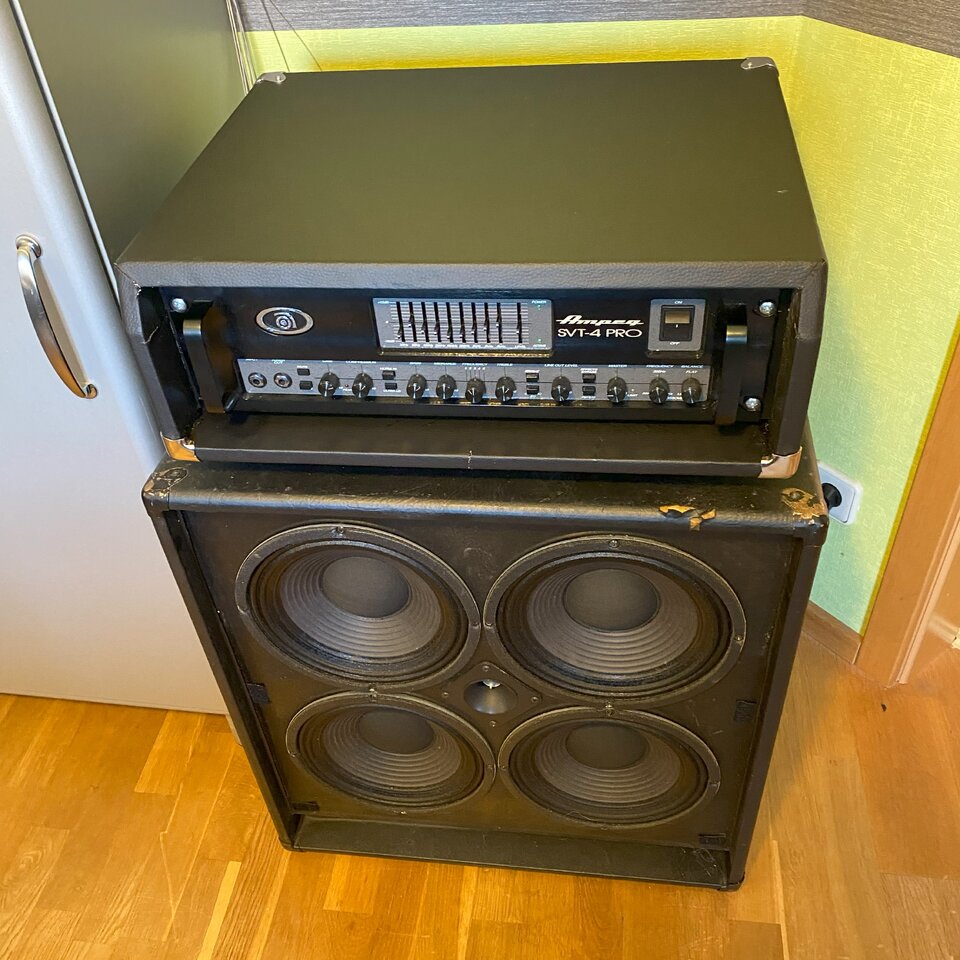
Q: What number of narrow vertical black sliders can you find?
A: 10